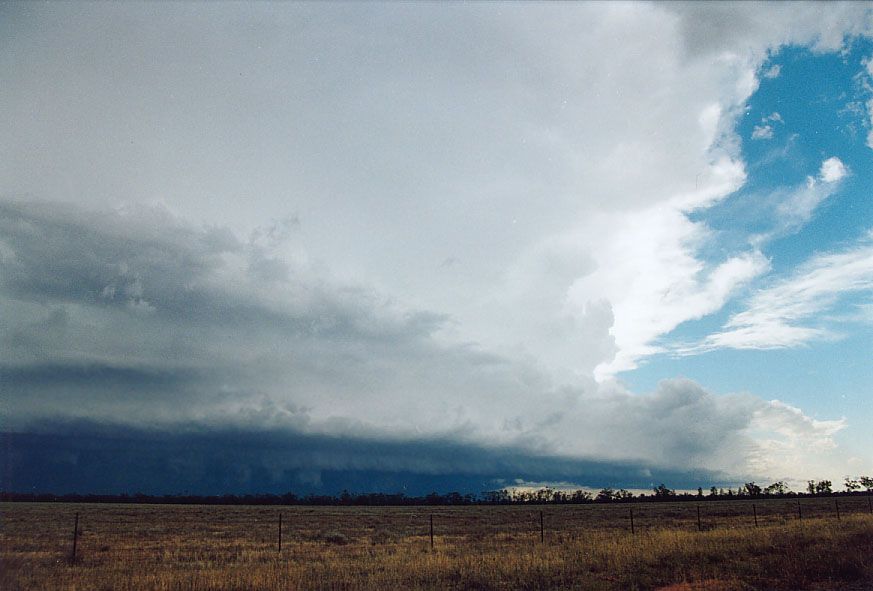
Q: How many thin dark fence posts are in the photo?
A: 10